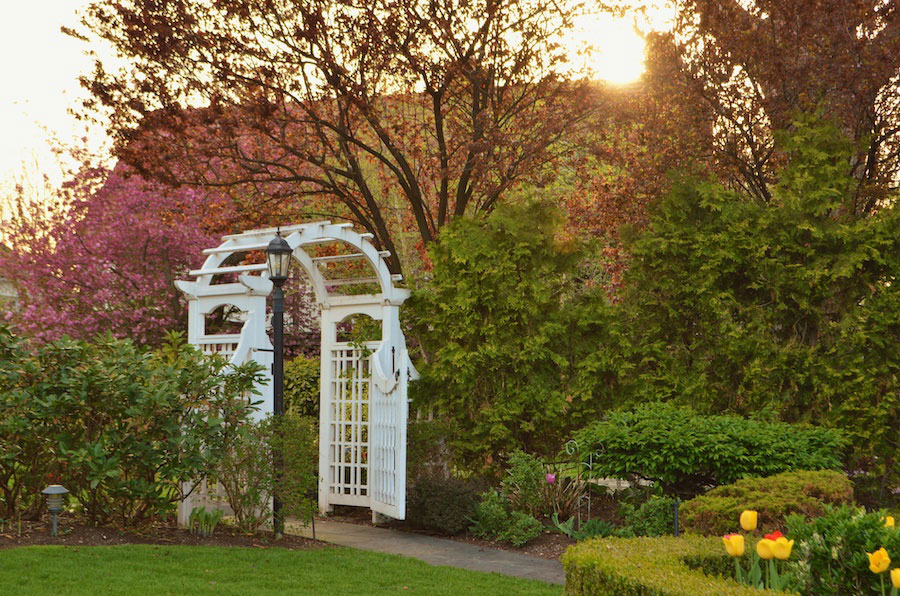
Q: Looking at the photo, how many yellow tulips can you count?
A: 7